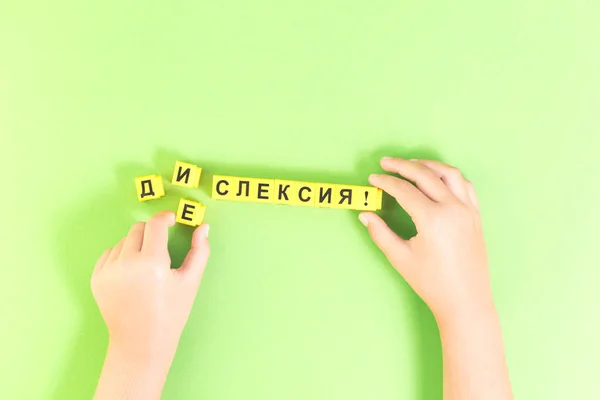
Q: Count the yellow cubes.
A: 11